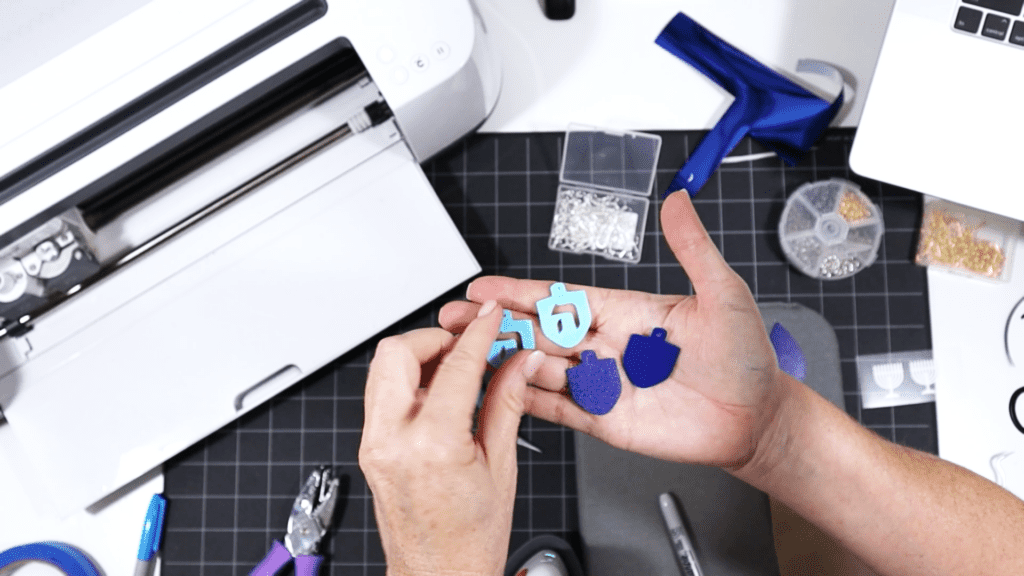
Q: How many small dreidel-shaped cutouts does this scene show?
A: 4